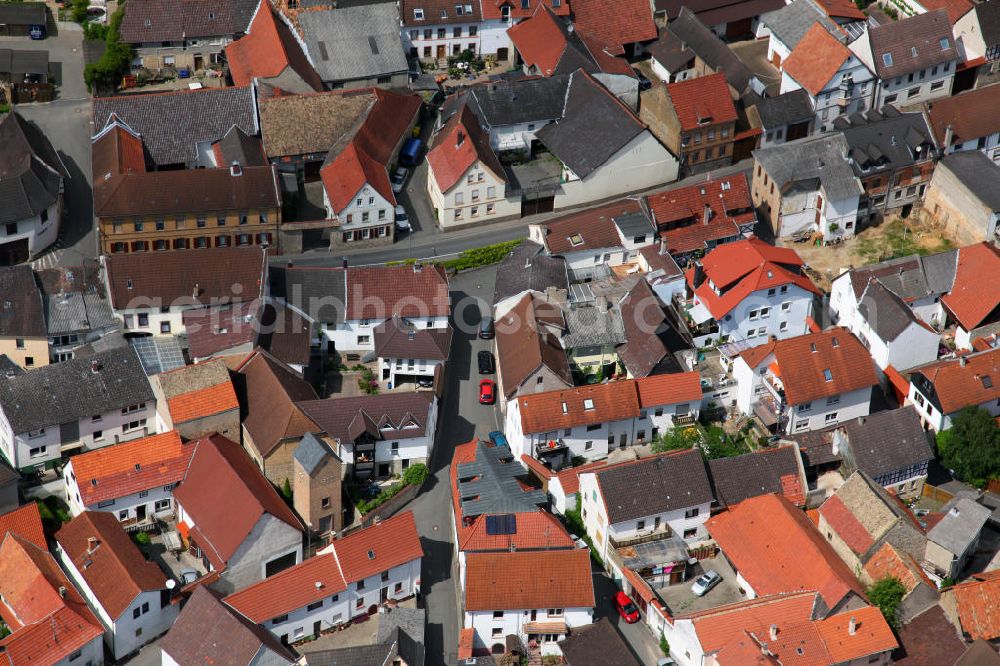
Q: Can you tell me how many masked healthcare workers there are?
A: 0